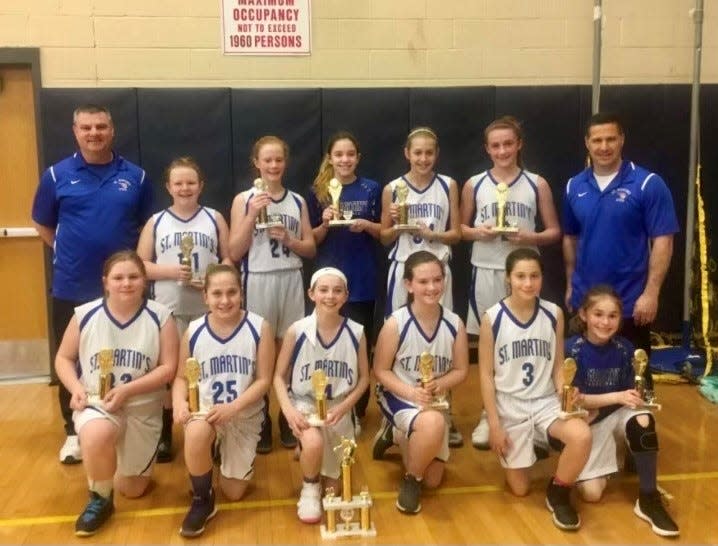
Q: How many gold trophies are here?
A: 12